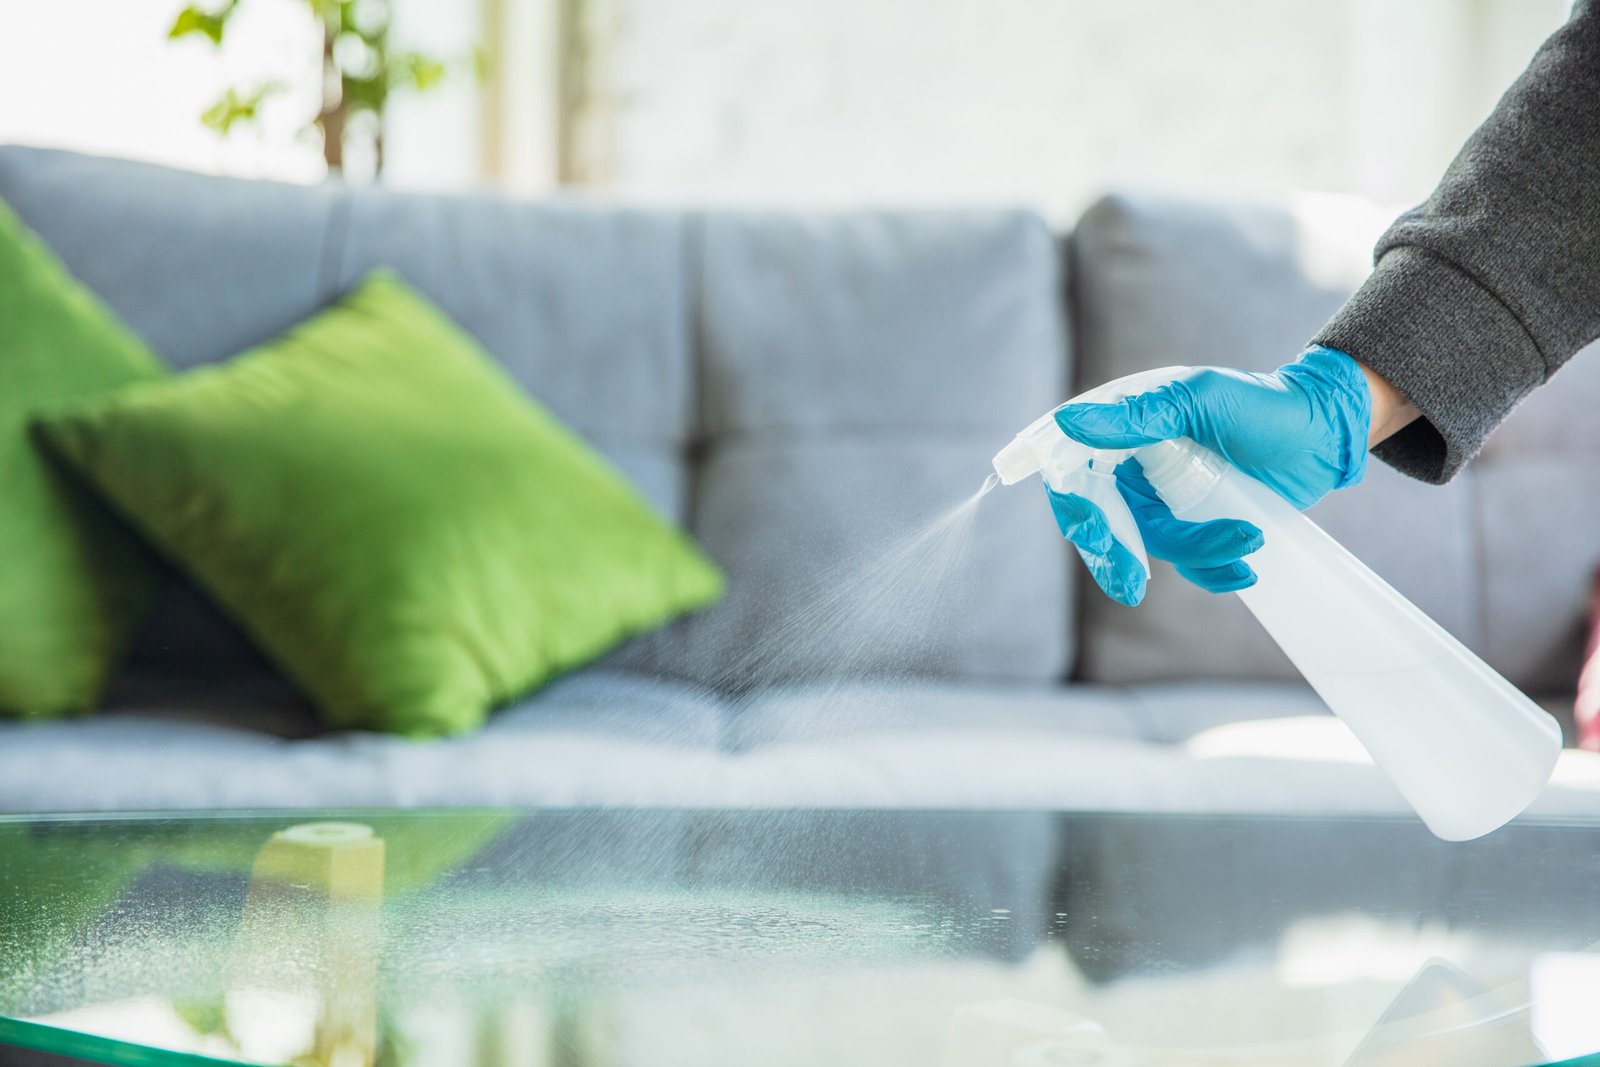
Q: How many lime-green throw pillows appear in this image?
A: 2